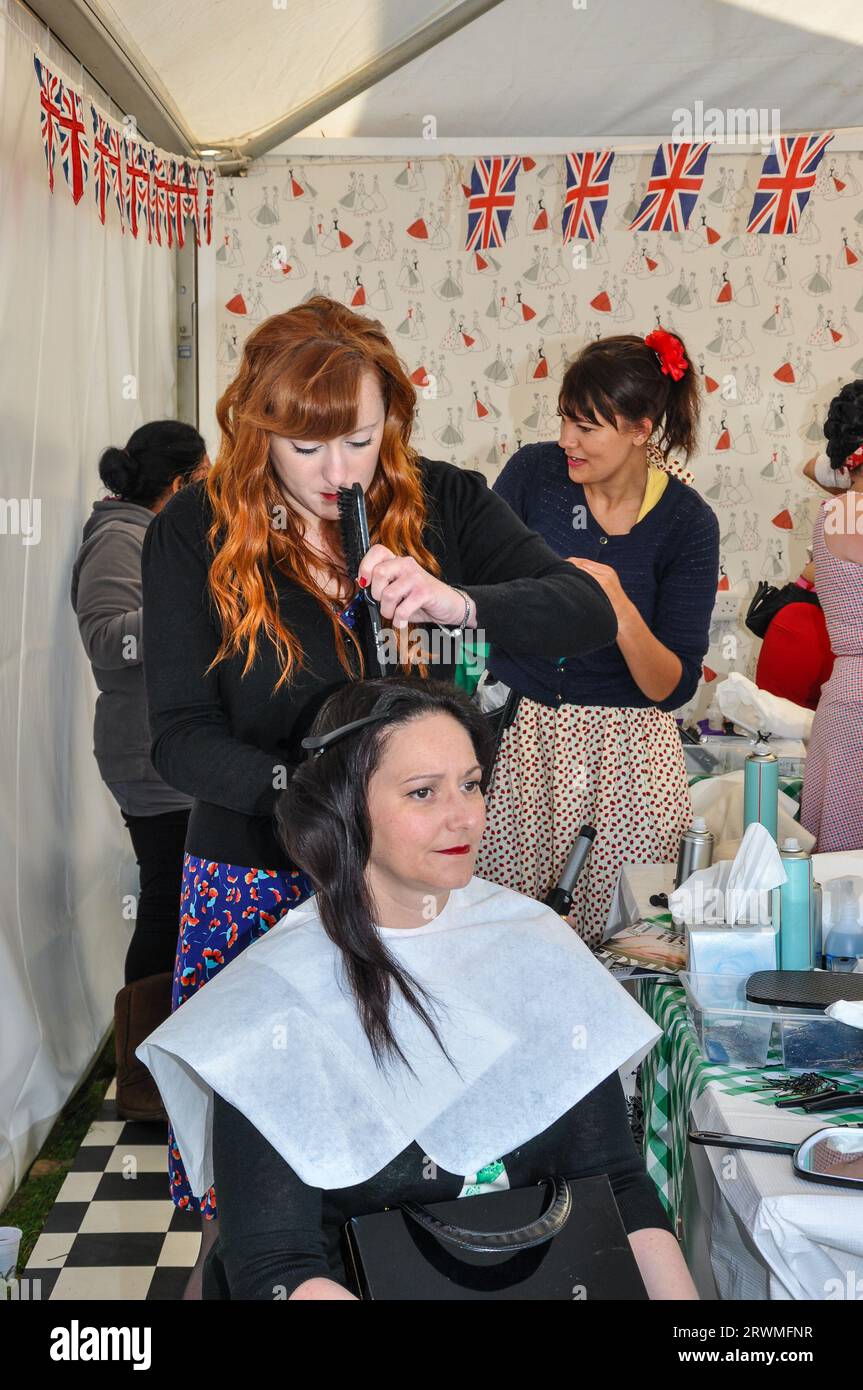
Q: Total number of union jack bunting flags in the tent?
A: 15